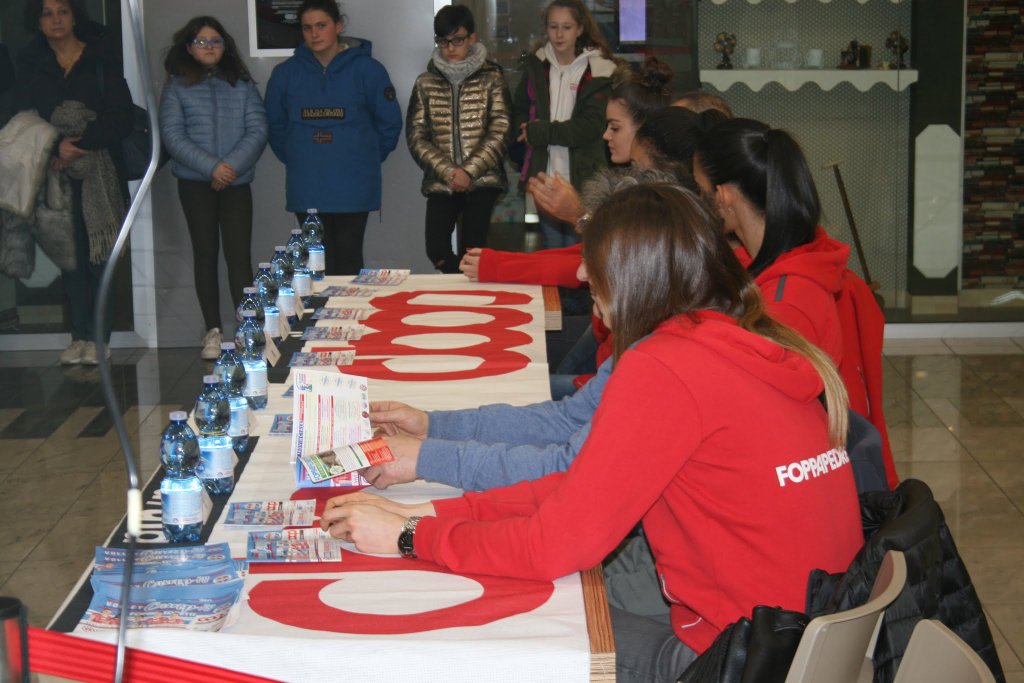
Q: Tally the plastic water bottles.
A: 9